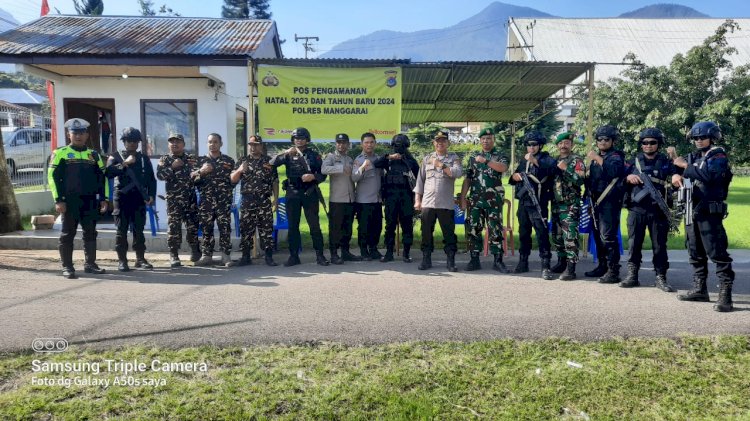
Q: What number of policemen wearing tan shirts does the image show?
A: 3